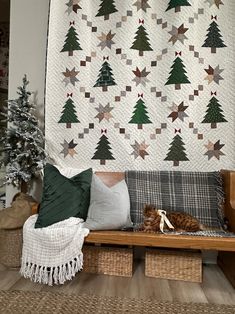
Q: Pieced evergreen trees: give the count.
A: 12